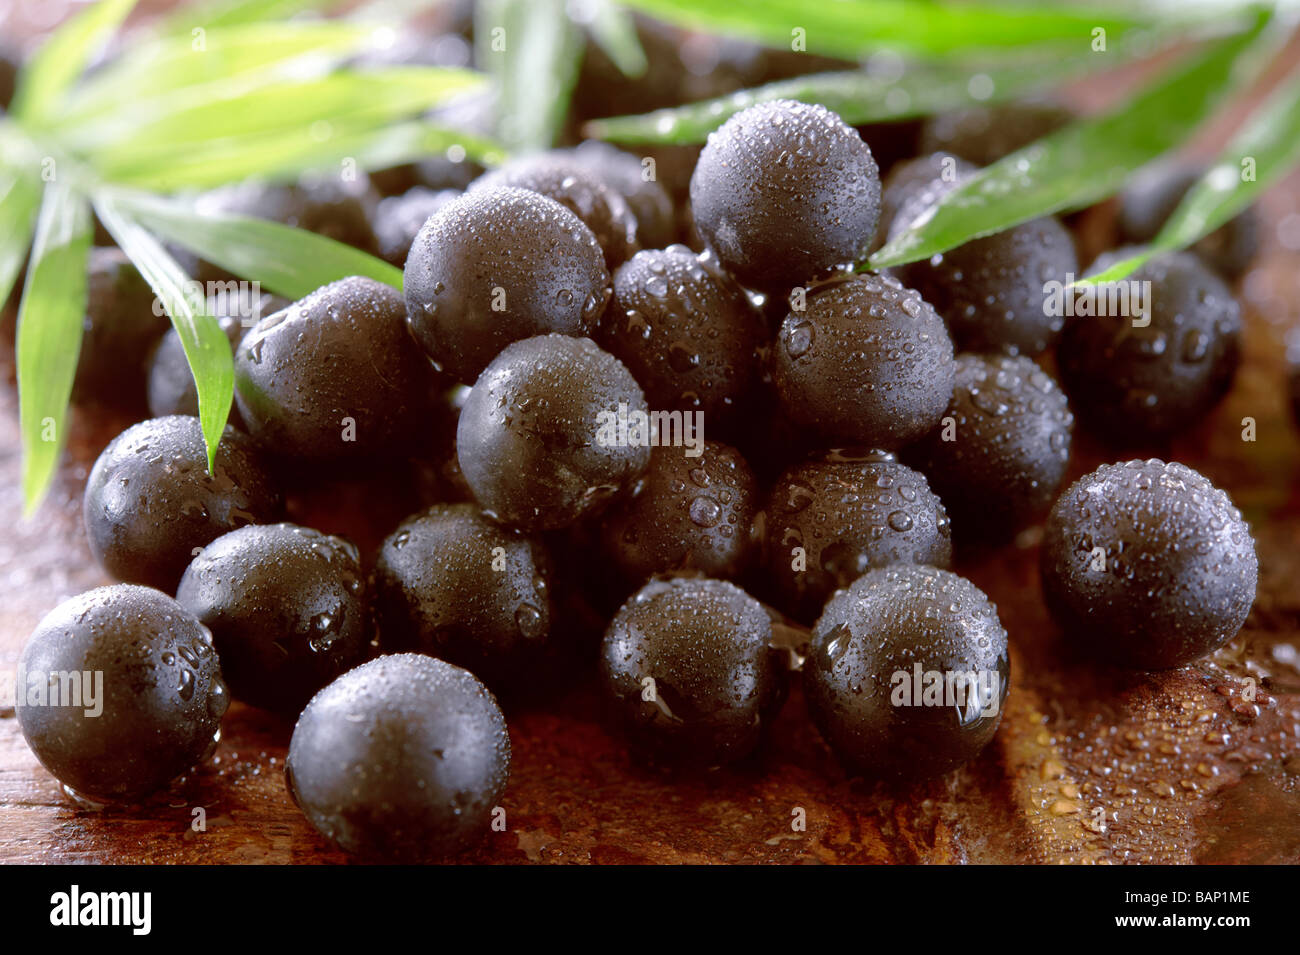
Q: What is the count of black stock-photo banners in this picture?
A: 1